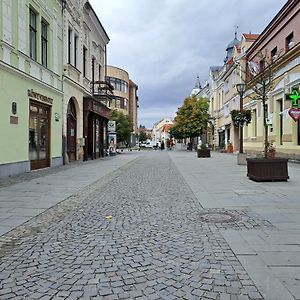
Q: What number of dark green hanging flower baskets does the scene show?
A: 1